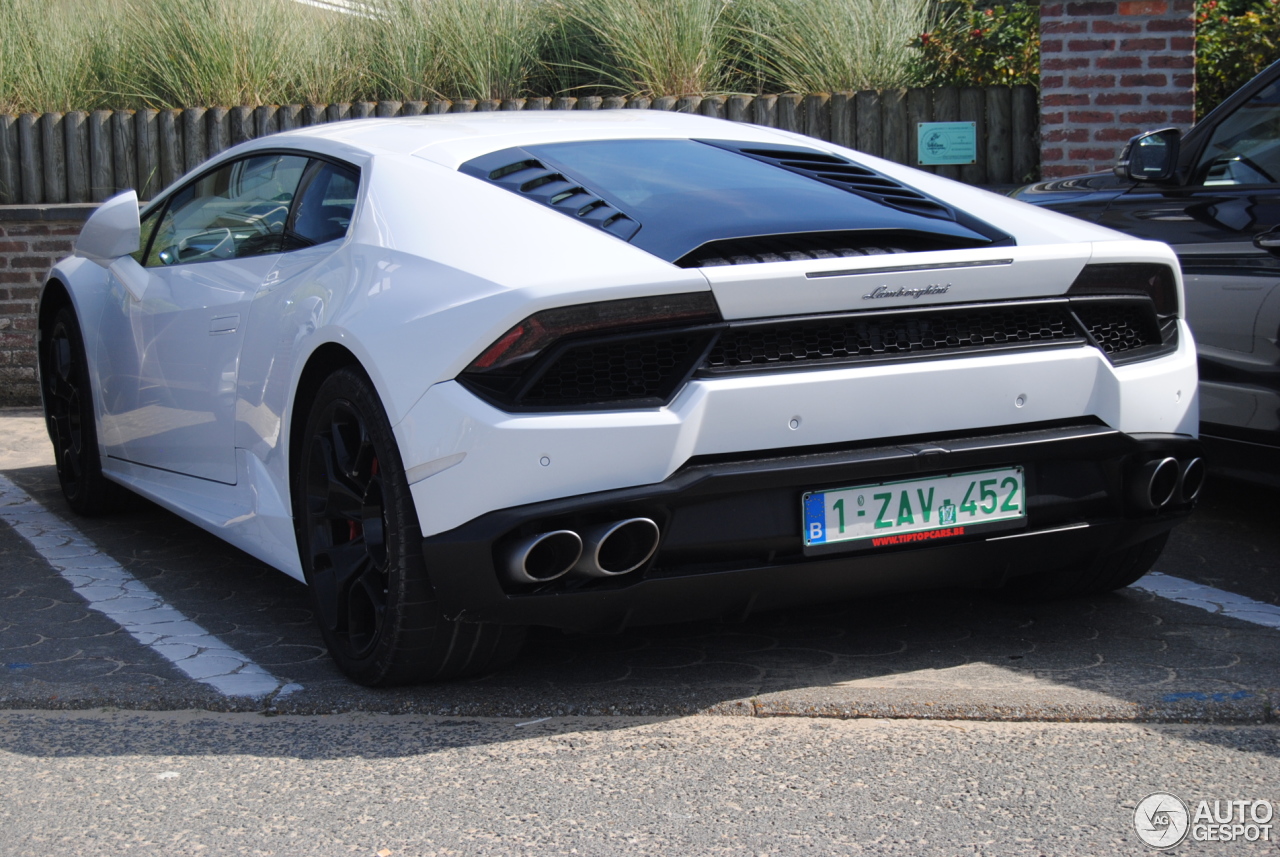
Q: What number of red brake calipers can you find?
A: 1